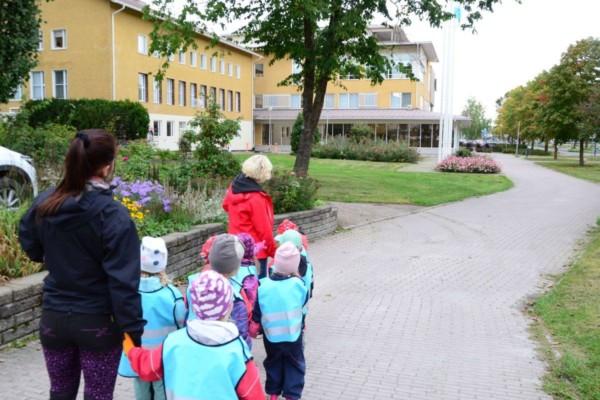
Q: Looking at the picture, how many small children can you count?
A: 8